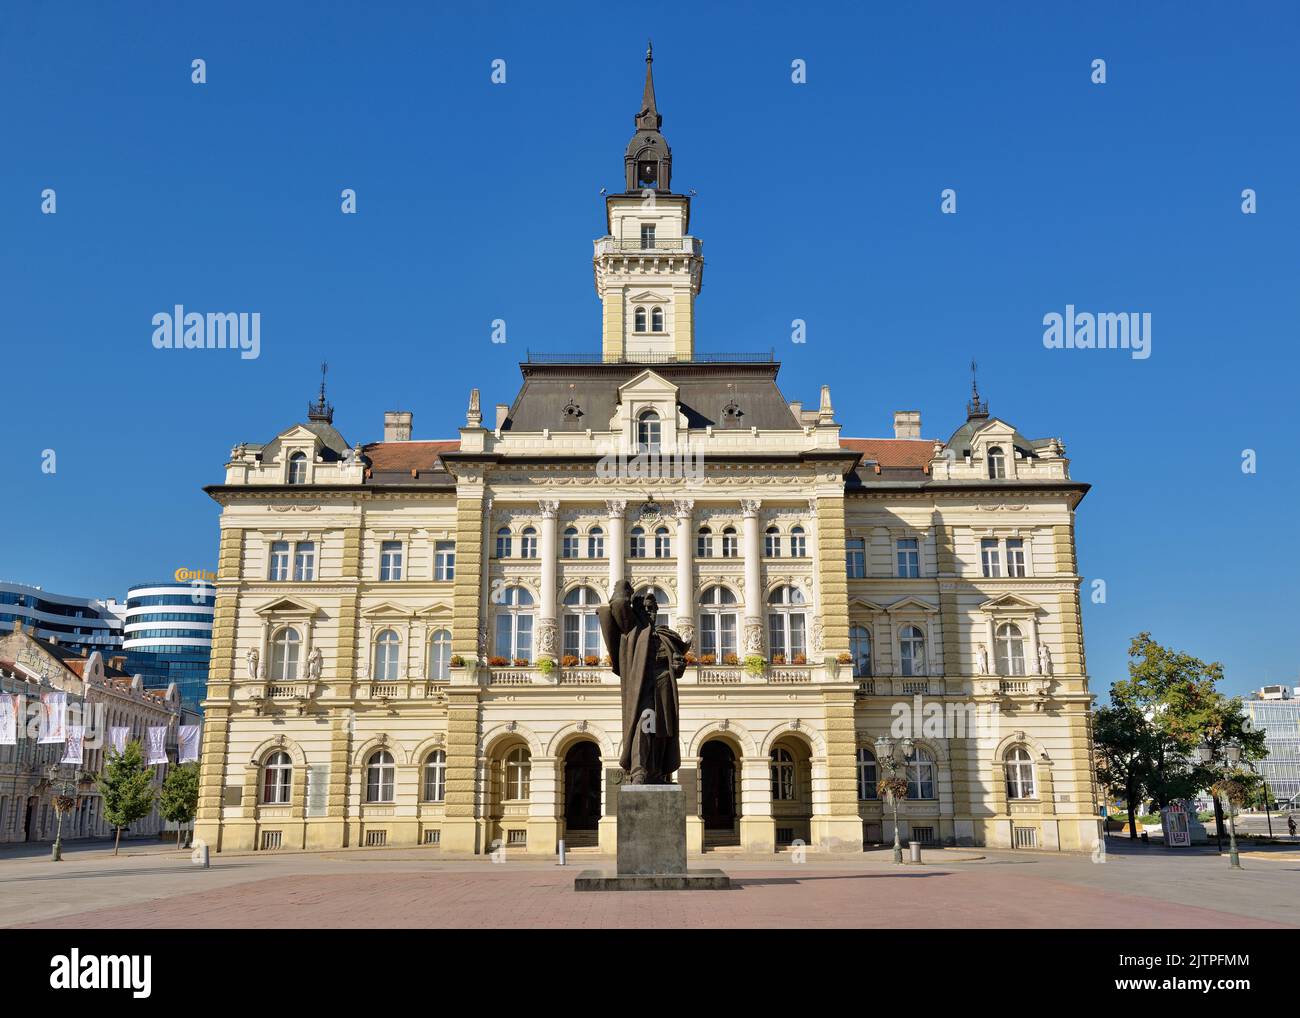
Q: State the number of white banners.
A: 6